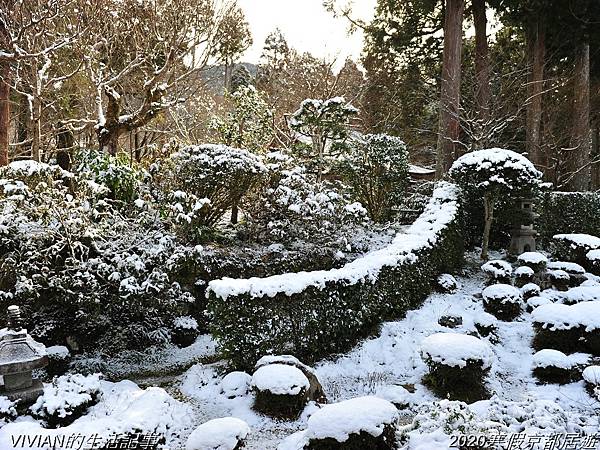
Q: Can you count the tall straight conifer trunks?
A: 4